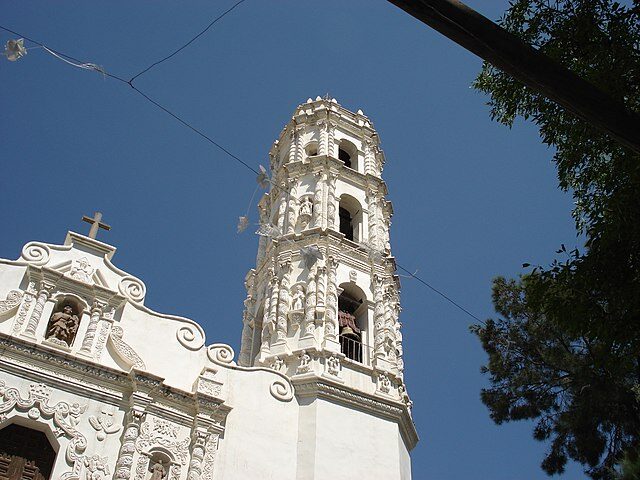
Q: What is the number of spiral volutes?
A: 5